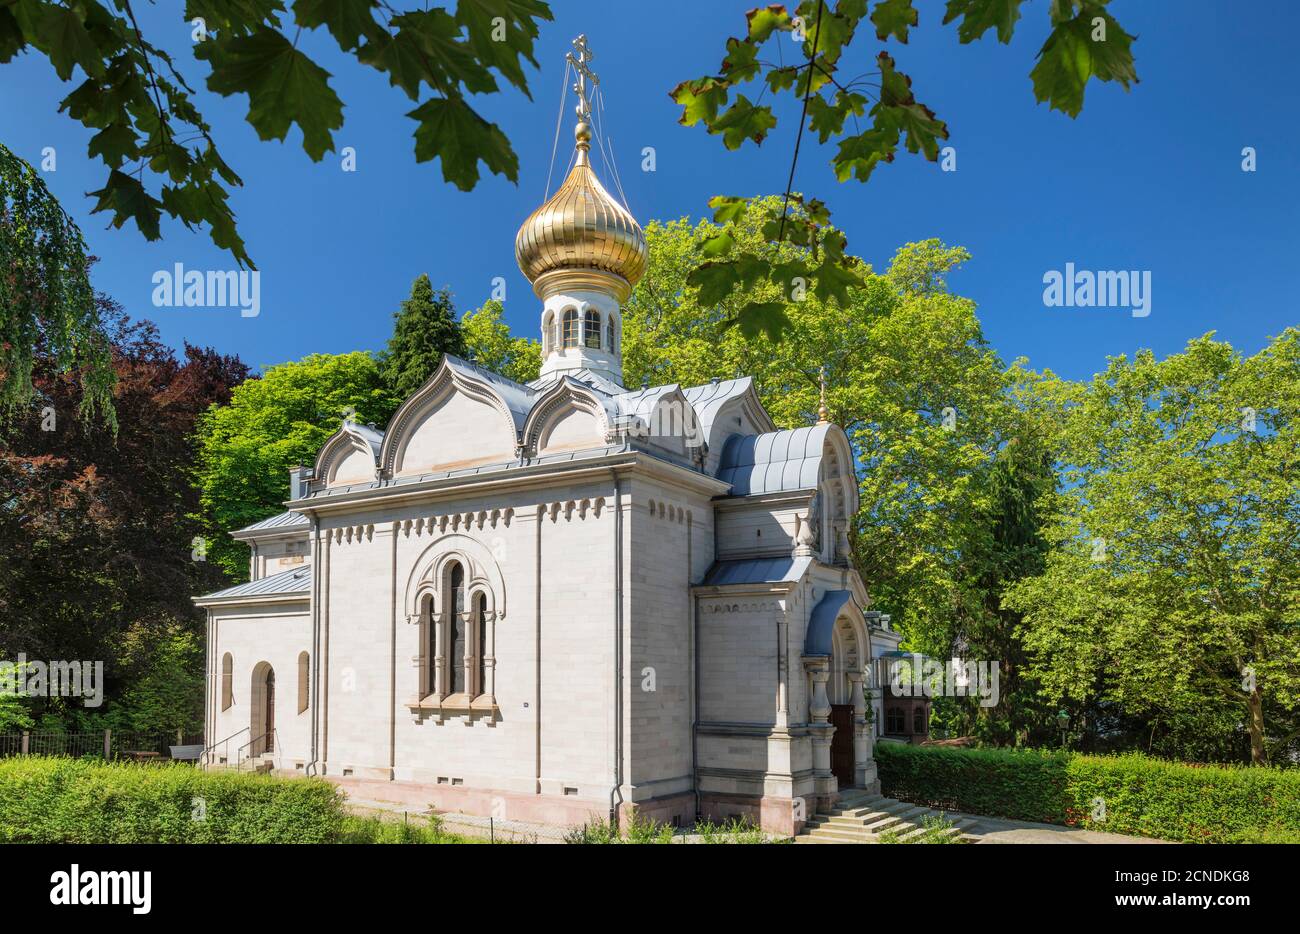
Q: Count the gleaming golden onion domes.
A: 1